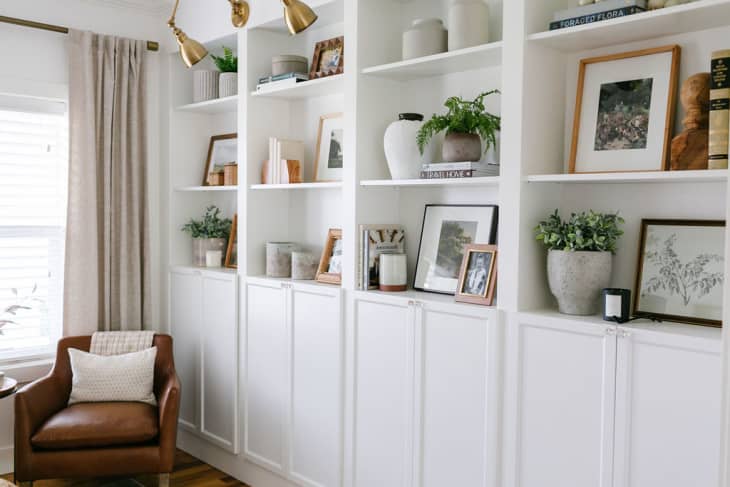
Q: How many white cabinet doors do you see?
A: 8